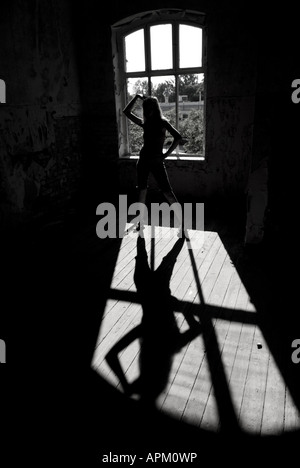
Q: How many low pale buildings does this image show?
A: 1